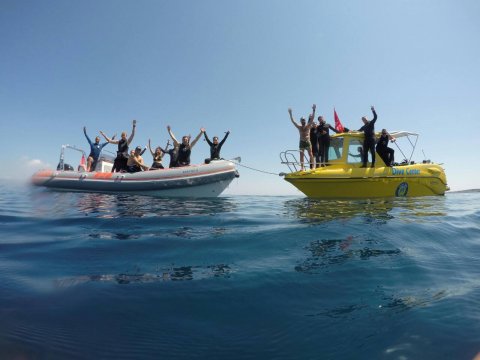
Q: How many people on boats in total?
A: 13